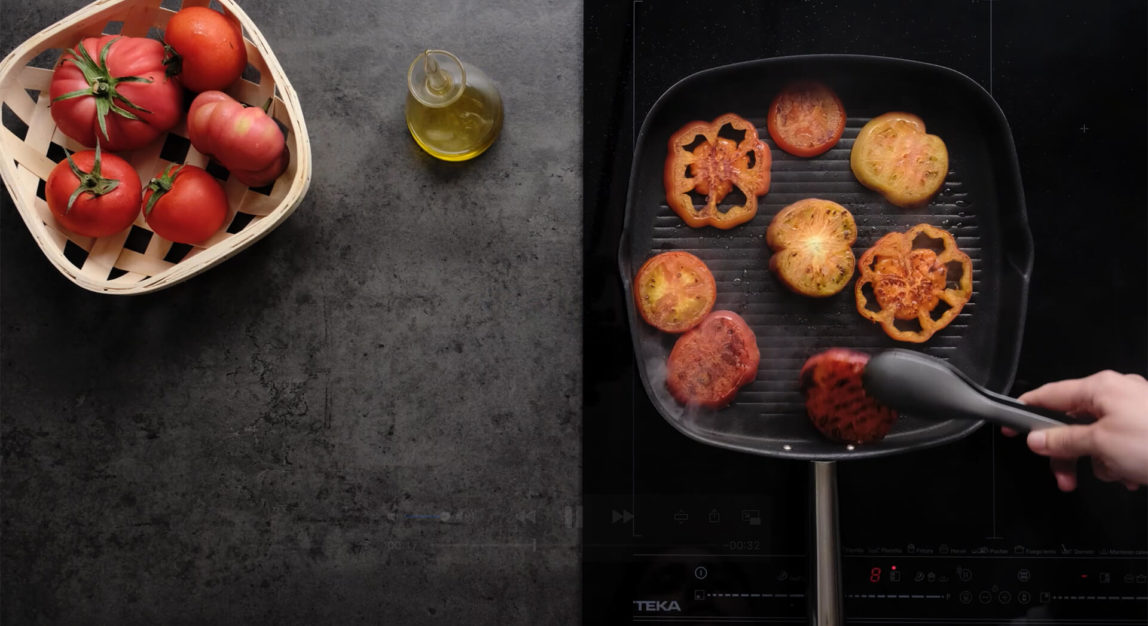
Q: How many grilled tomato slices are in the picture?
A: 8